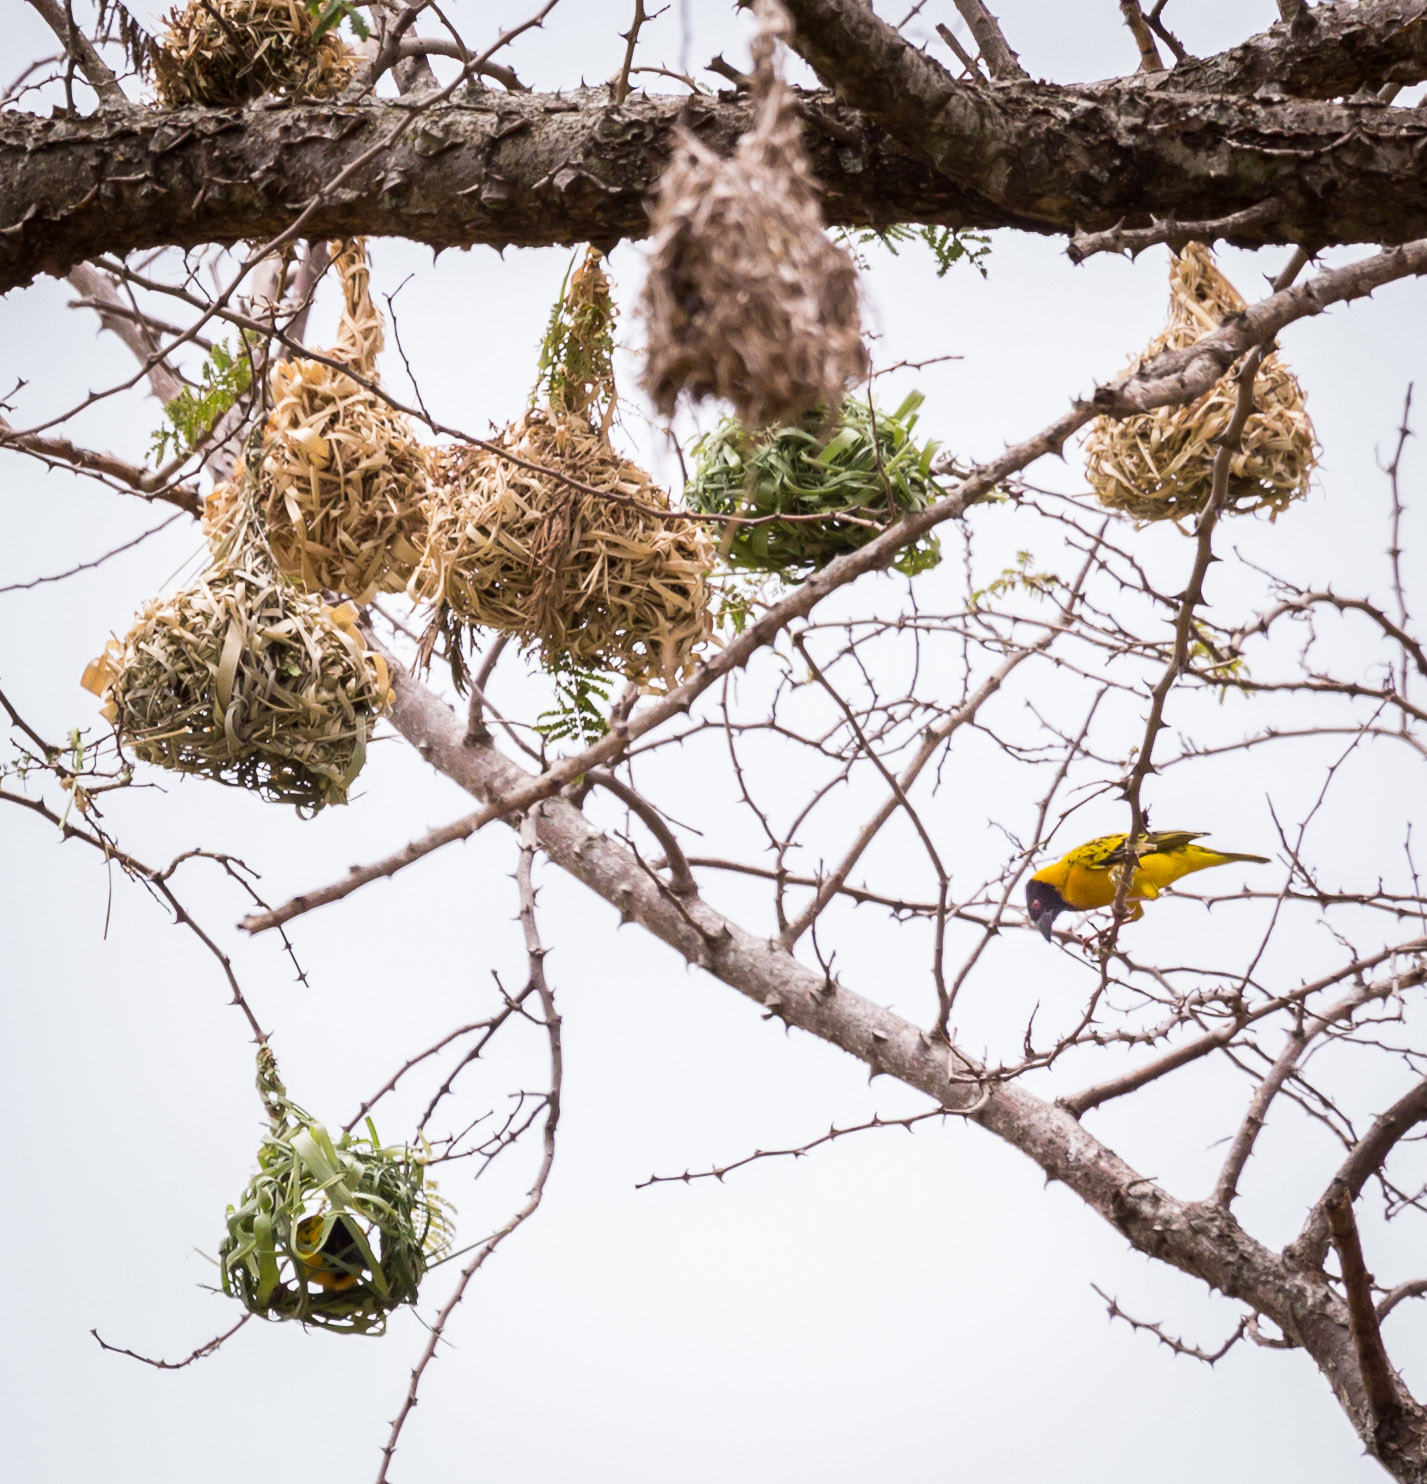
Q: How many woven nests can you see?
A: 8